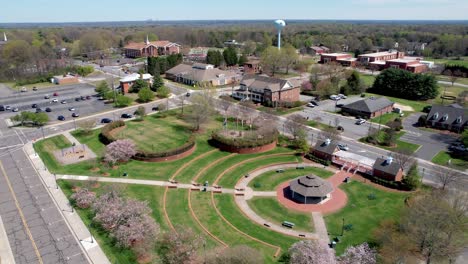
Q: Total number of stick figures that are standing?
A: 0